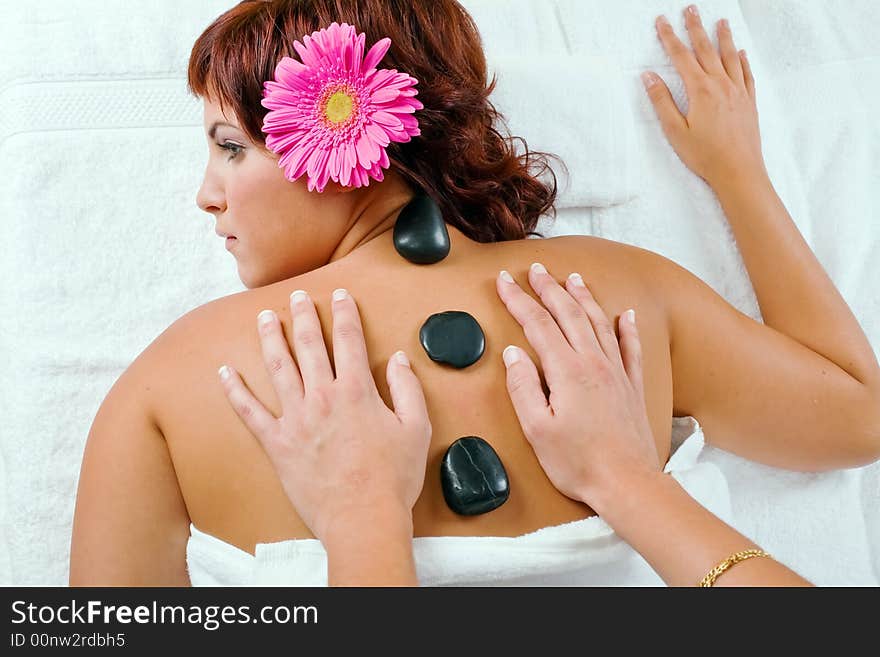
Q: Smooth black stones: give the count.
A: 3